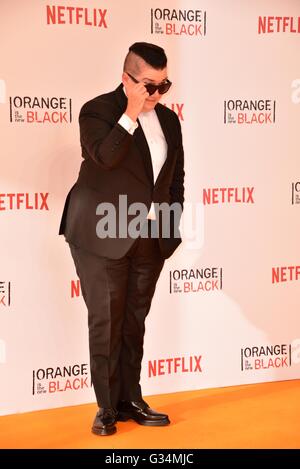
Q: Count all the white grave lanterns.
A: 0